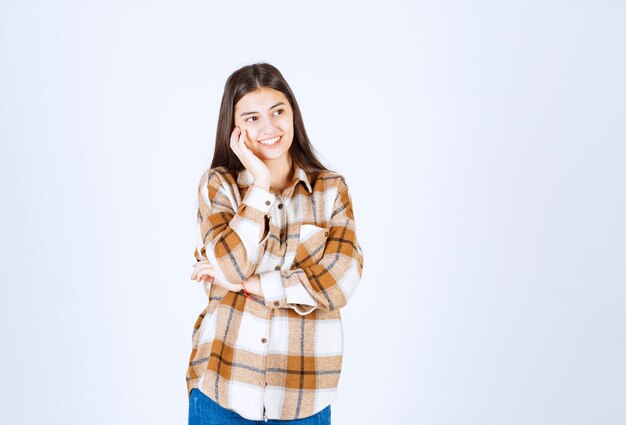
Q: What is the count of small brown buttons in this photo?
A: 6